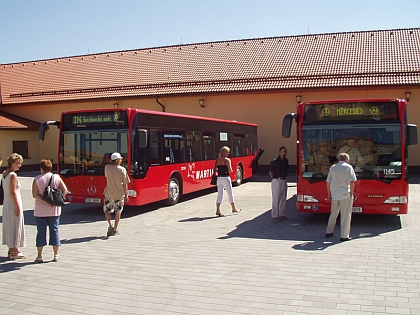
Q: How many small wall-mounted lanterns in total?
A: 4